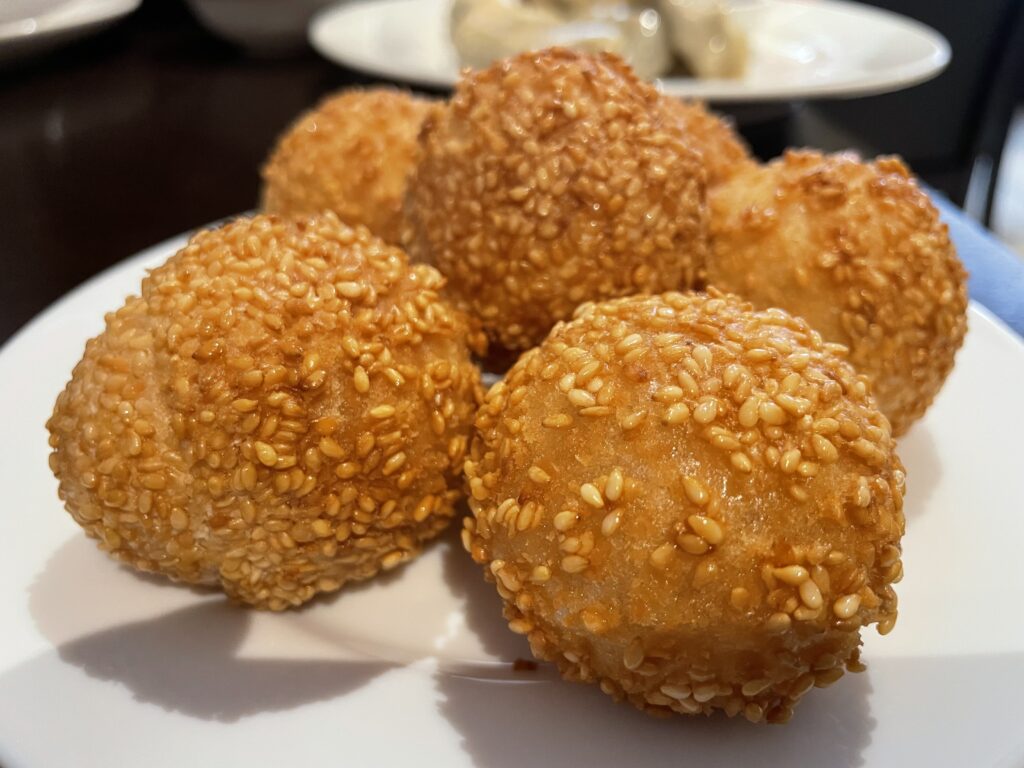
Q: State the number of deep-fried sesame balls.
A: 6